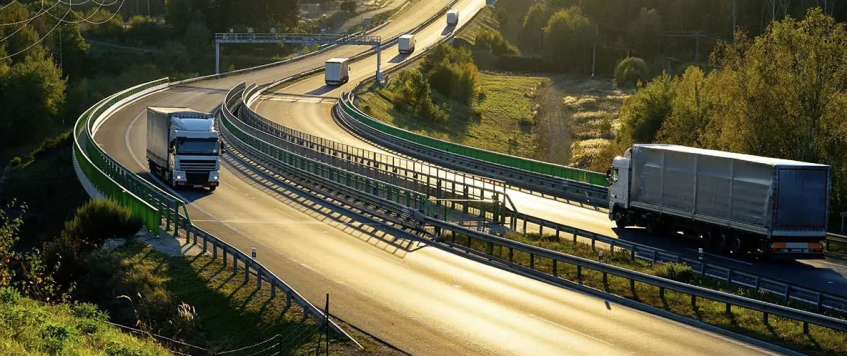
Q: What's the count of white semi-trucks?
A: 5